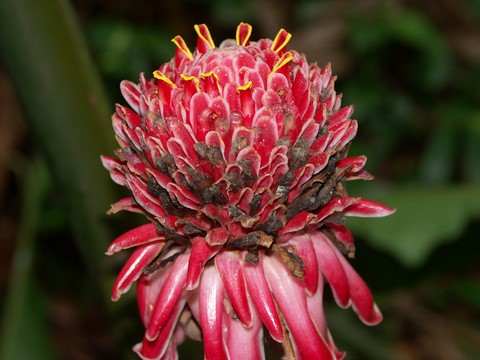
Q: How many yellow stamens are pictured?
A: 9